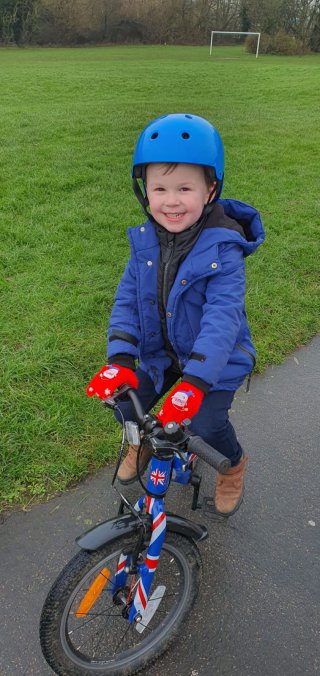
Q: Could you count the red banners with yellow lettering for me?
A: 0